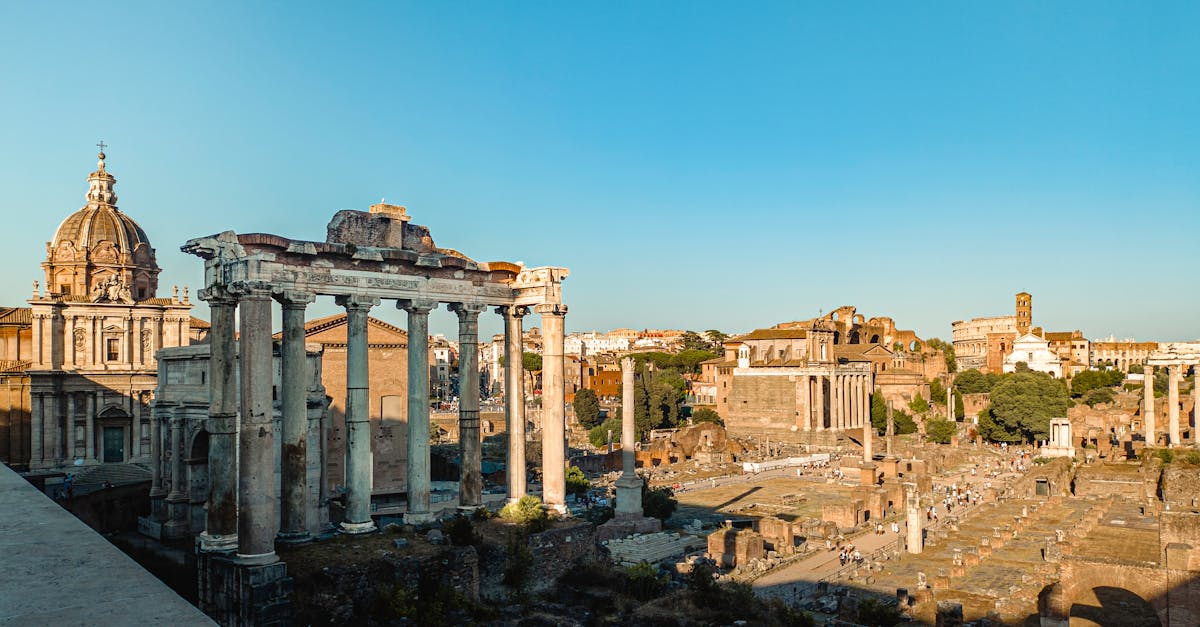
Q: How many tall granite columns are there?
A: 8